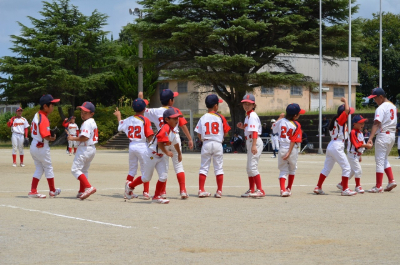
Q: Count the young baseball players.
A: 13